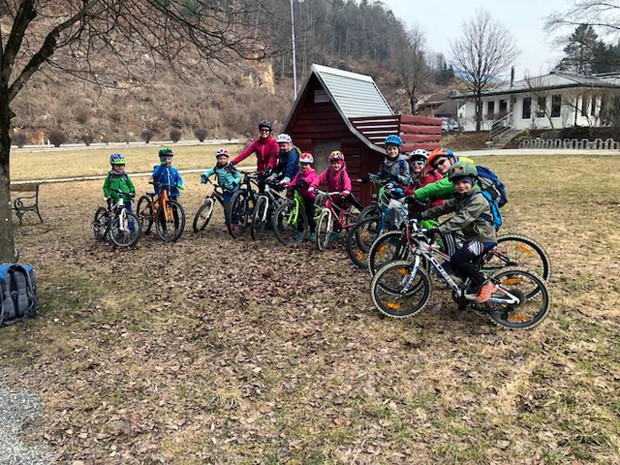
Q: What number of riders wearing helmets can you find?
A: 11